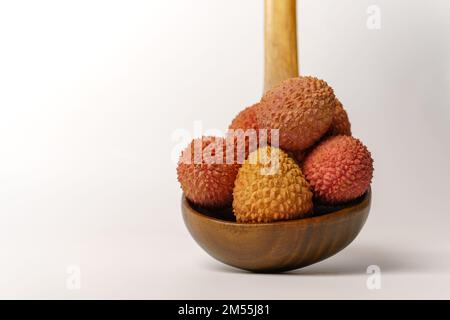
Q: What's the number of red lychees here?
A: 5